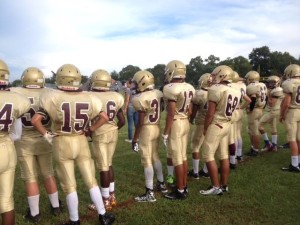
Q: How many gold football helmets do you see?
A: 12